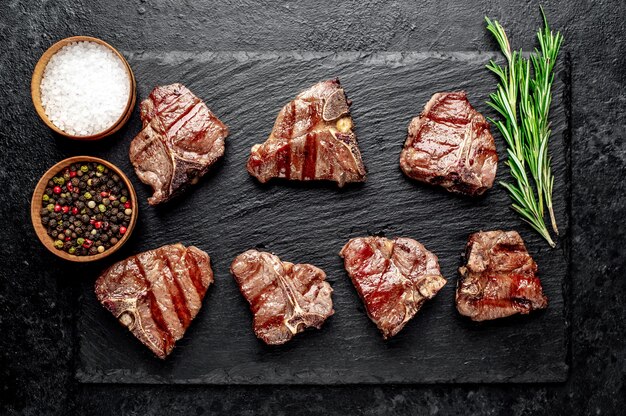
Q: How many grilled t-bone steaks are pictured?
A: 7